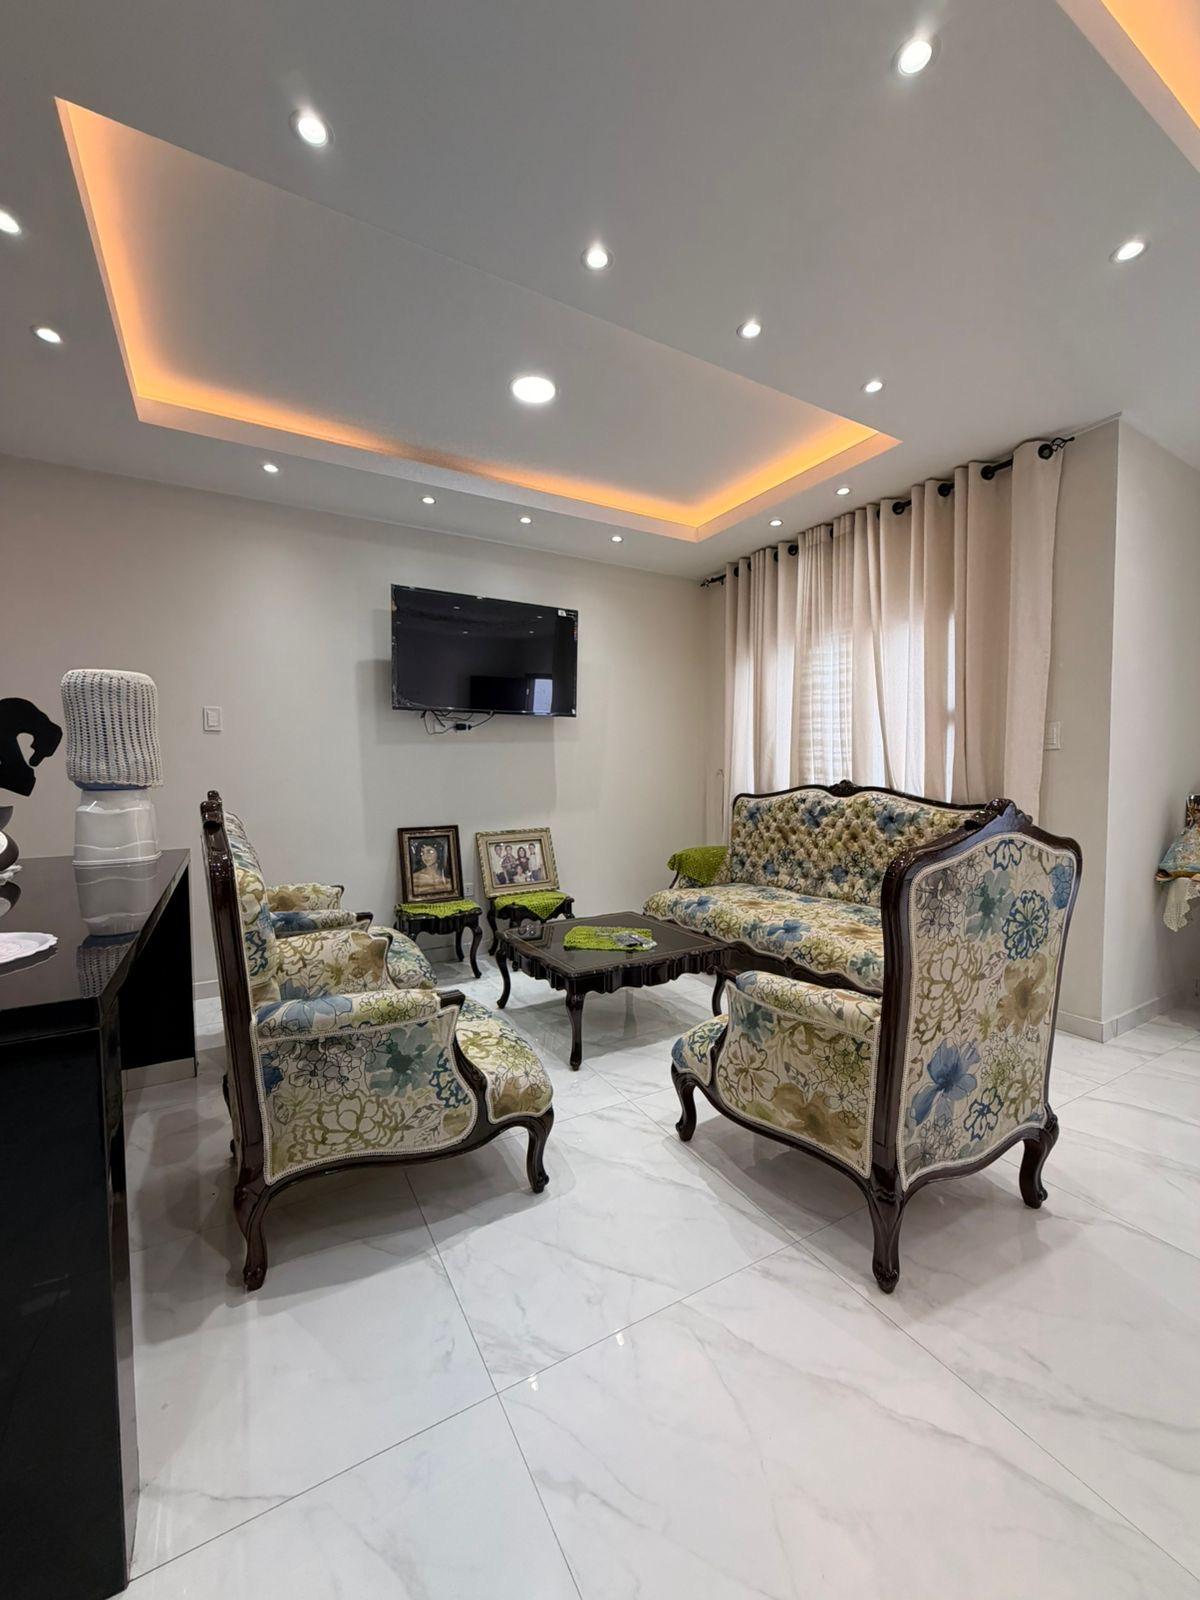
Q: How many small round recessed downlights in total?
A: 14